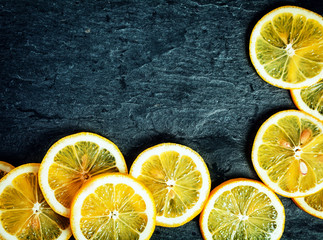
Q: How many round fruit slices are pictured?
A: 10